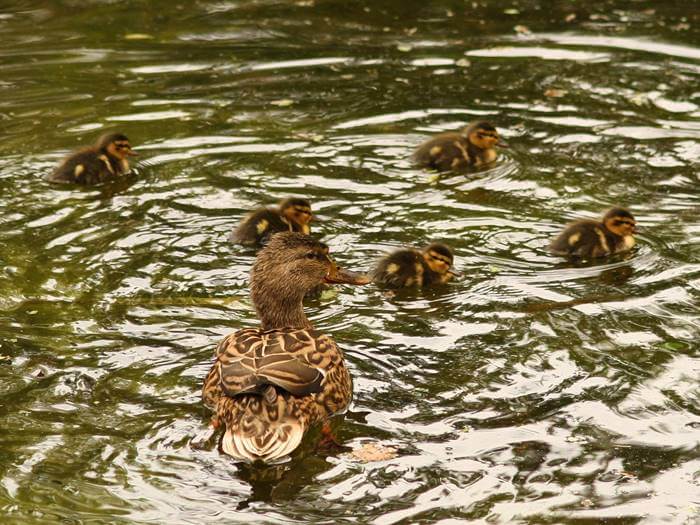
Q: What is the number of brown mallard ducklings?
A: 5